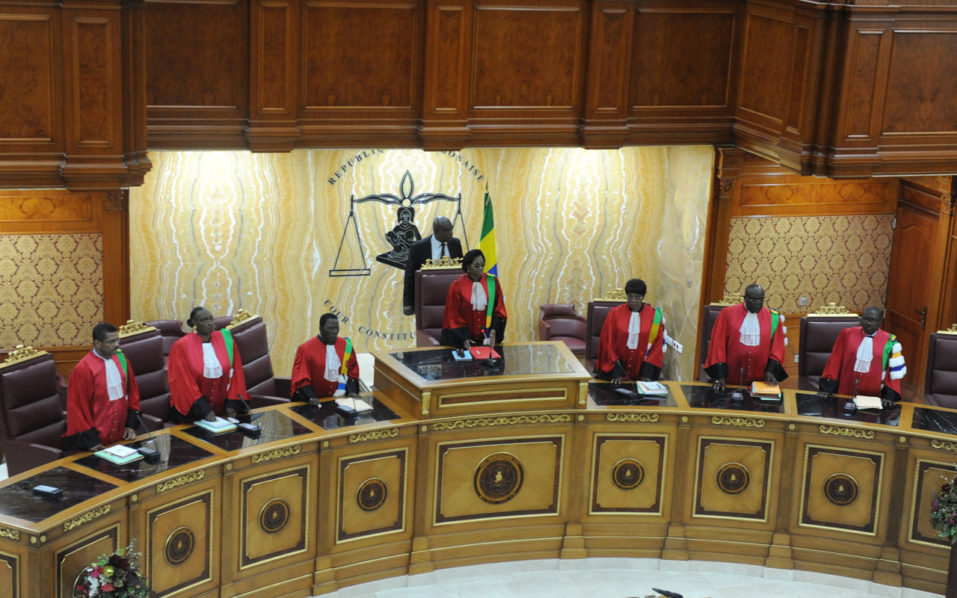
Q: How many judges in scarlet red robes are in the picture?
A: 7